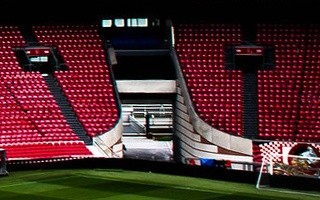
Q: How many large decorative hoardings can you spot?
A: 1